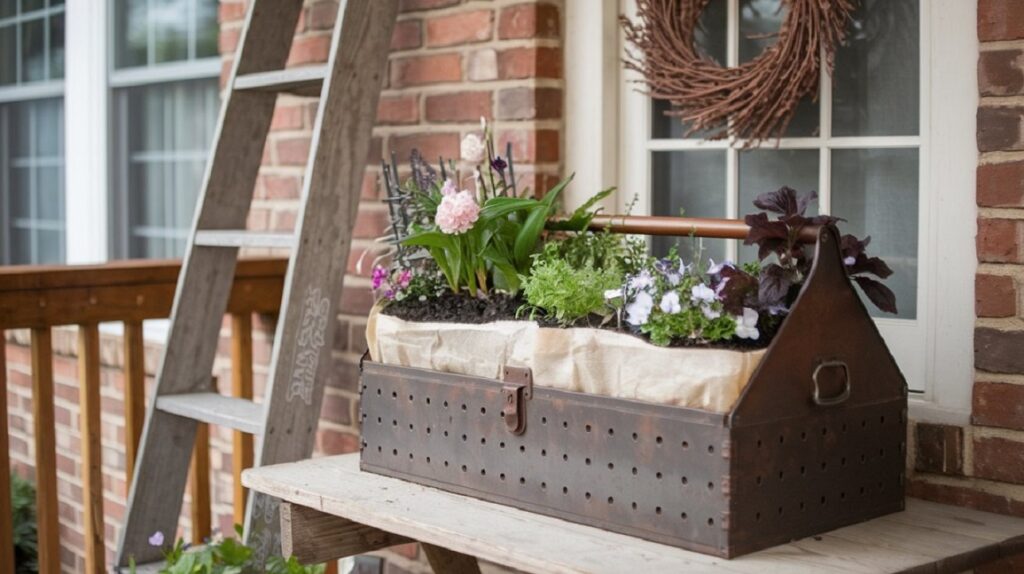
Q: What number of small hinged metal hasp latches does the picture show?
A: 1